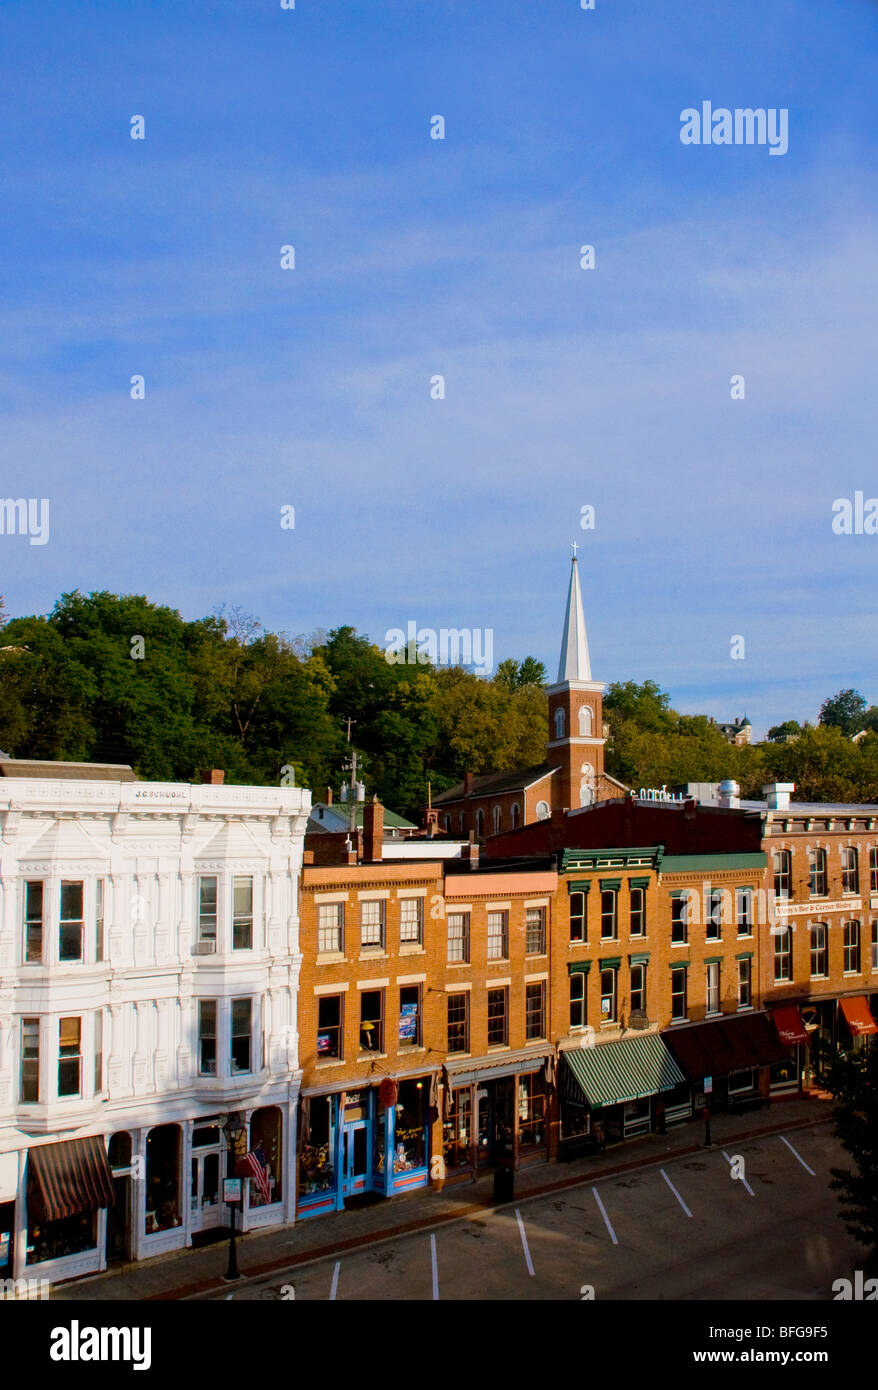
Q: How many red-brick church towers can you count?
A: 1